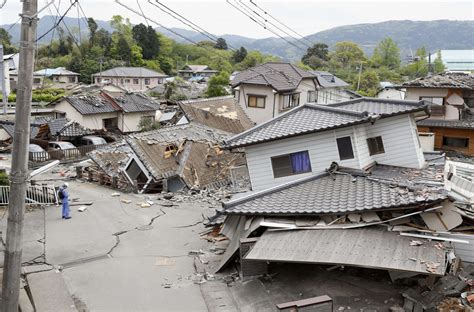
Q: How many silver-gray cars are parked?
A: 3